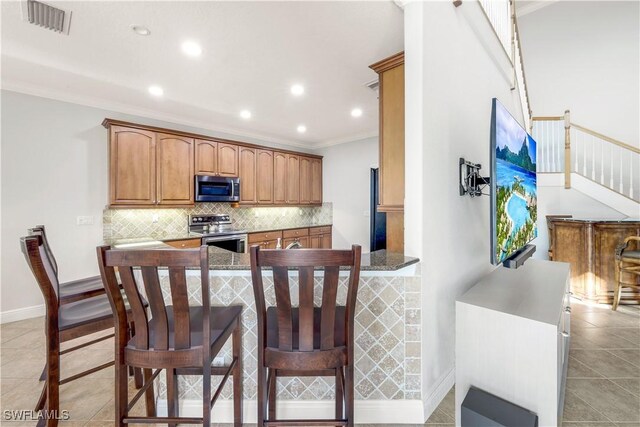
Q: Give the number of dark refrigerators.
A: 1